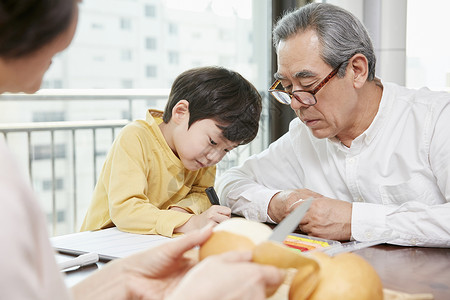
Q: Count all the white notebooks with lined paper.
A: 1